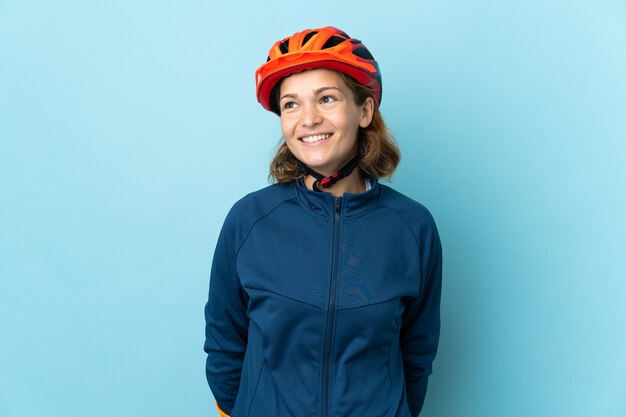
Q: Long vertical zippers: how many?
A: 1